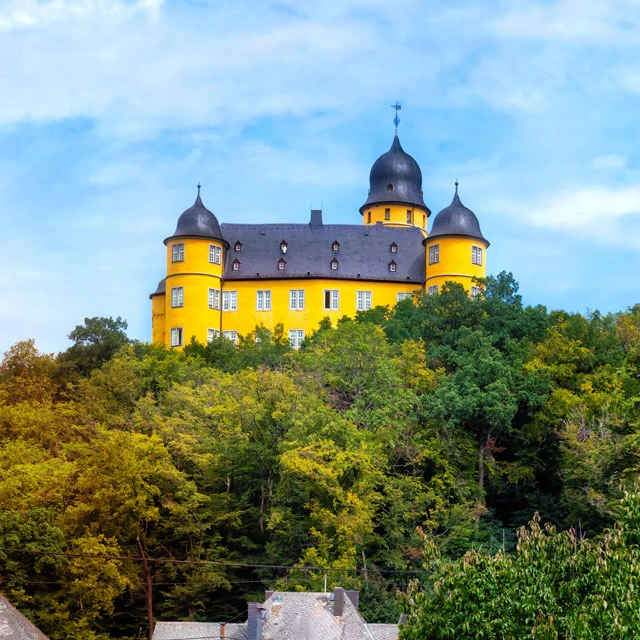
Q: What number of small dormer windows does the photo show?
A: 8